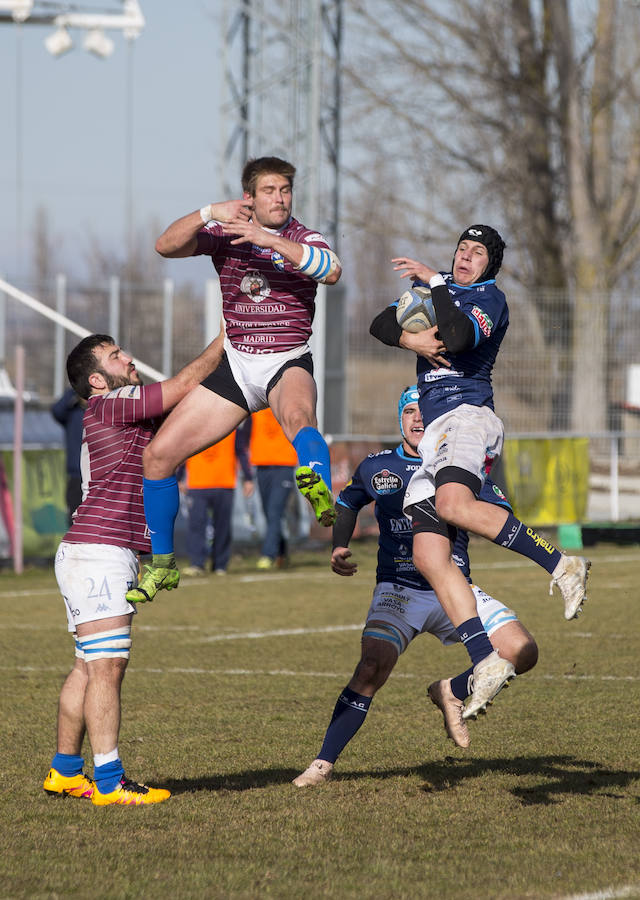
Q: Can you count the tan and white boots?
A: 4